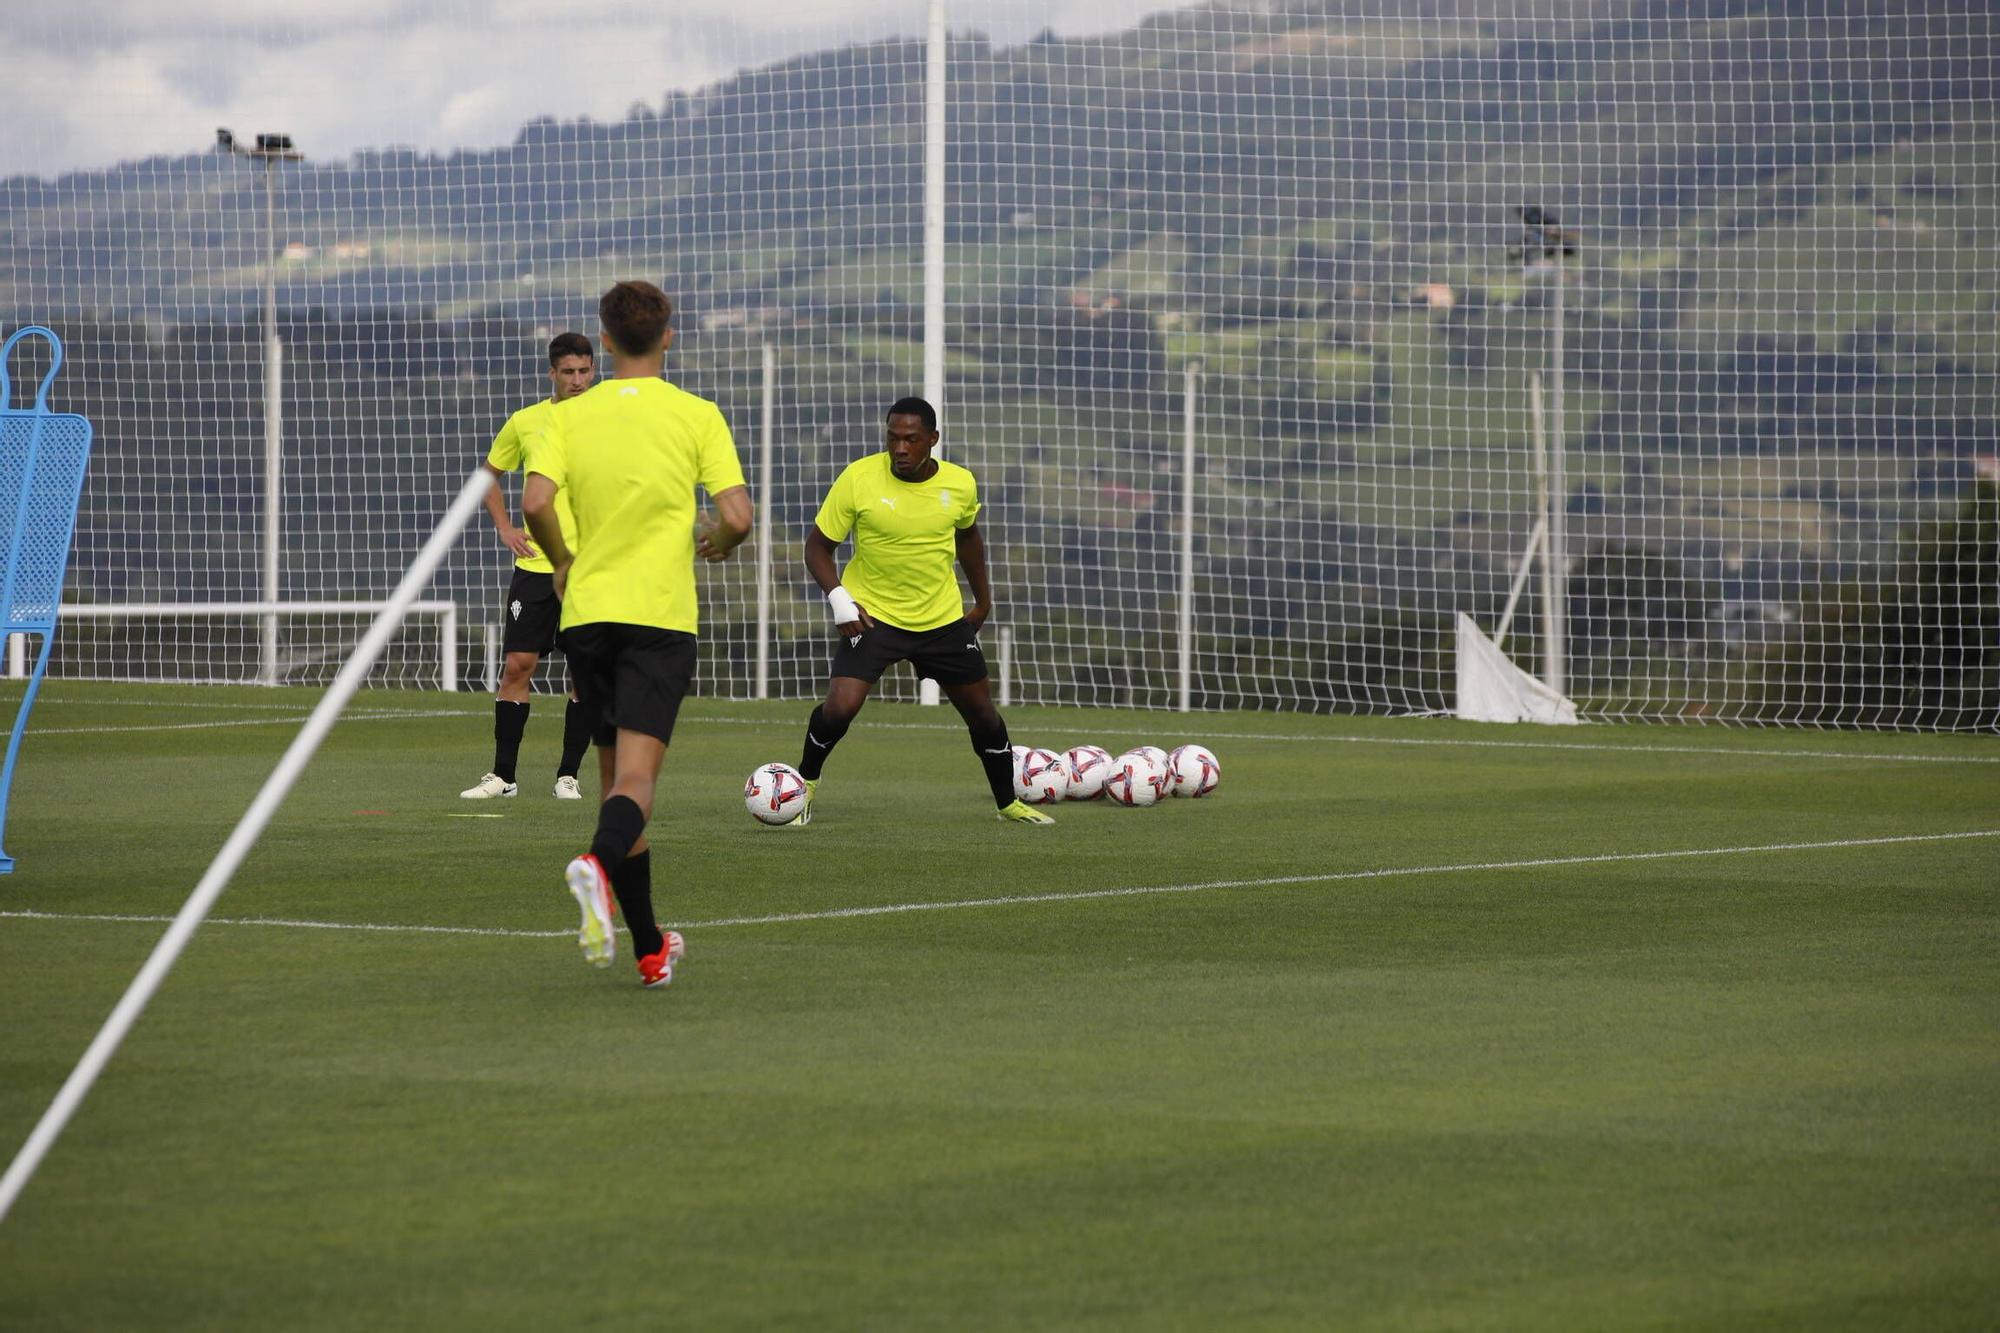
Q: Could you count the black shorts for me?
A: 3